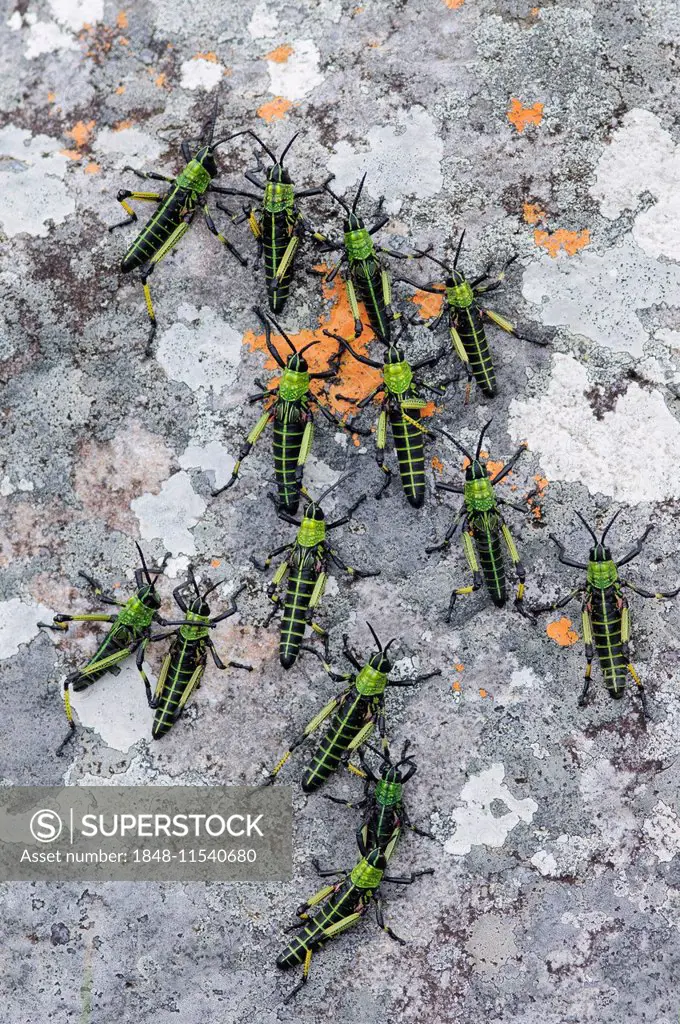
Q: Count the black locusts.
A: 14